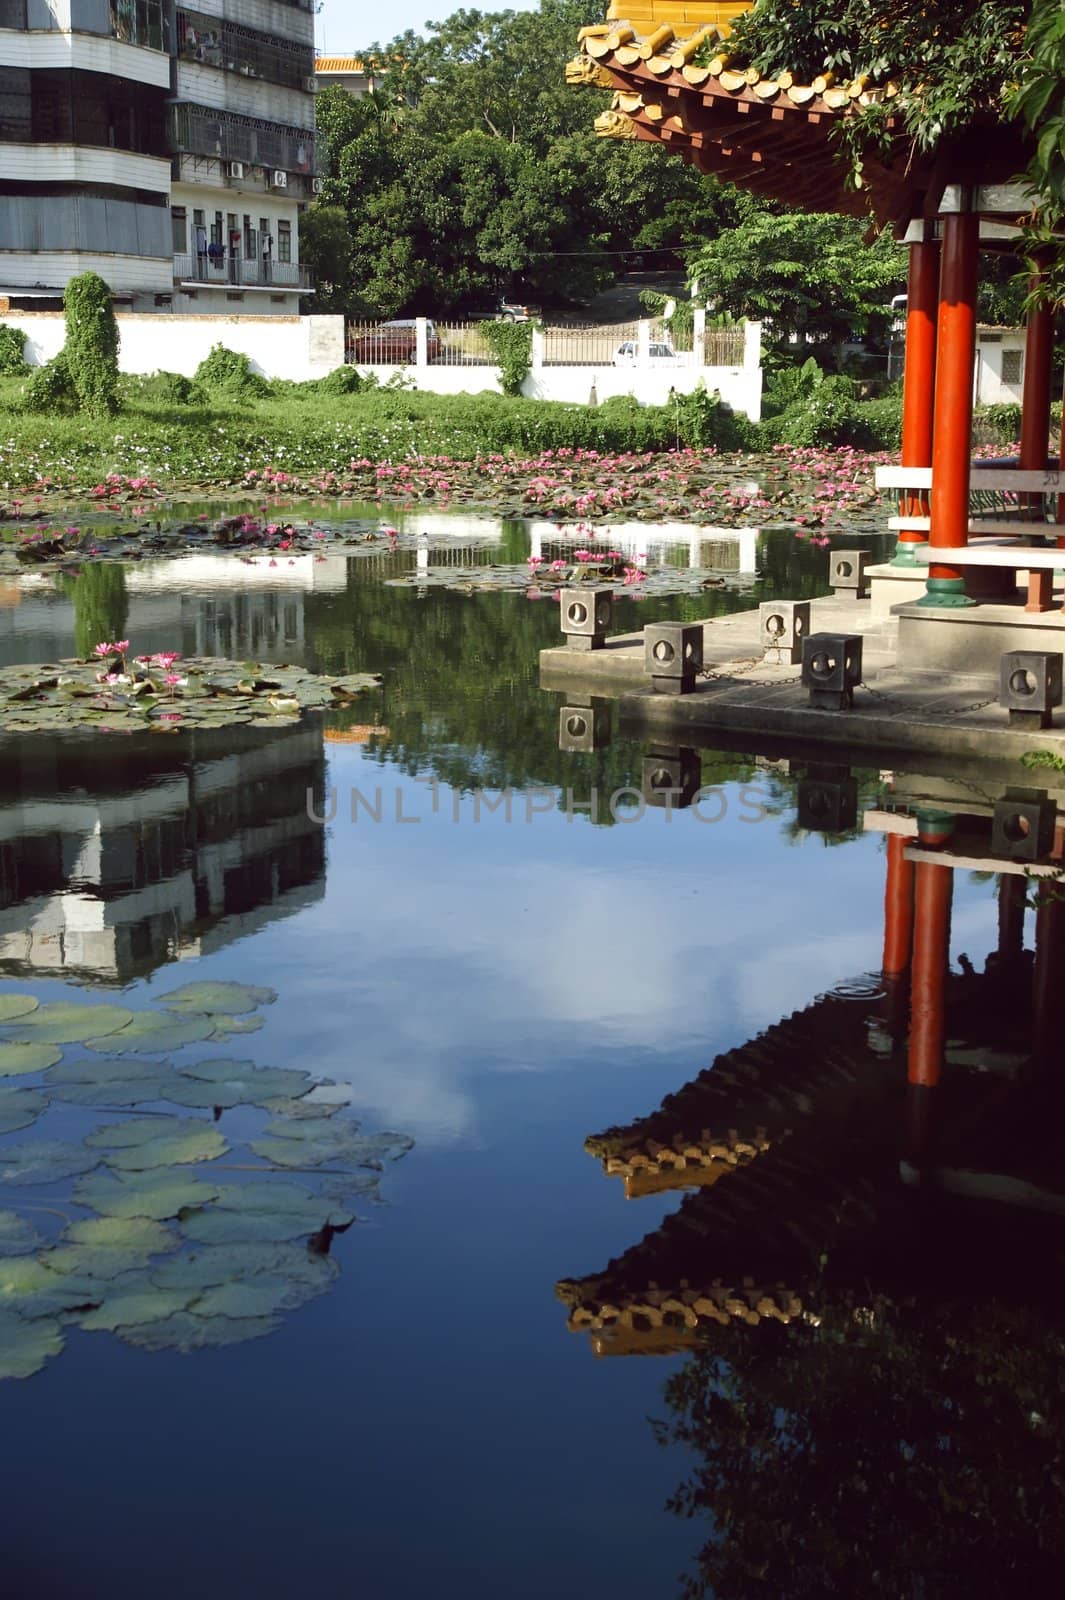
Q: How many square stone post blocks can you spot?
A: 6